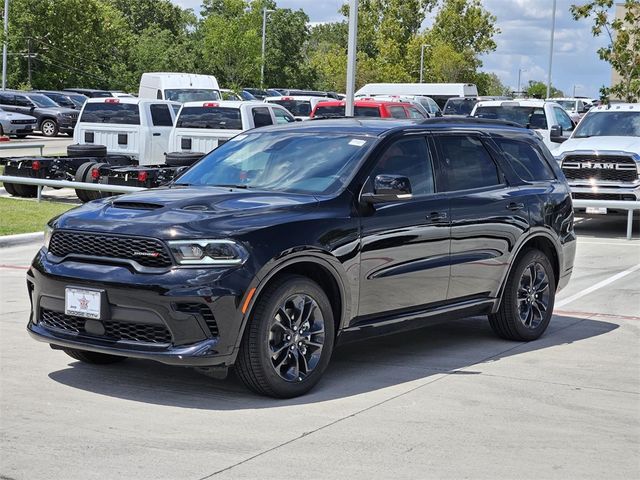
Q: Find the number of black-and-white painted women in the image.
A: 0